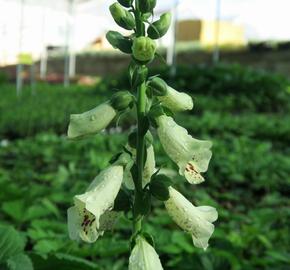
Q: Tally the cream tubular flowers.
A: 7